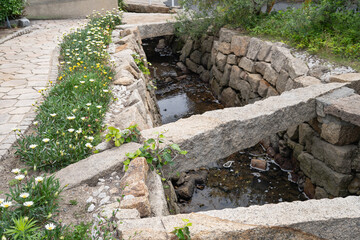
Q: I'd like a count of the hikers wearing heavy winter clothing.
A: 0